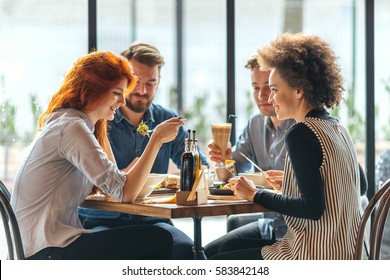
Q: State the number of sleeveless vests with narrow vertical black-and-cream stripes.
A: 1